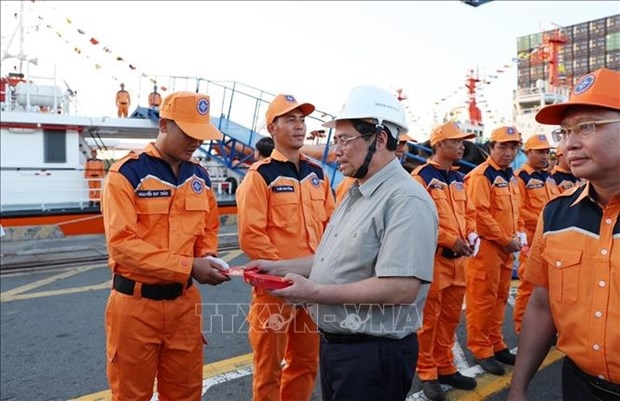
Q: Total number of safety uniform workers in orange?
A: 11